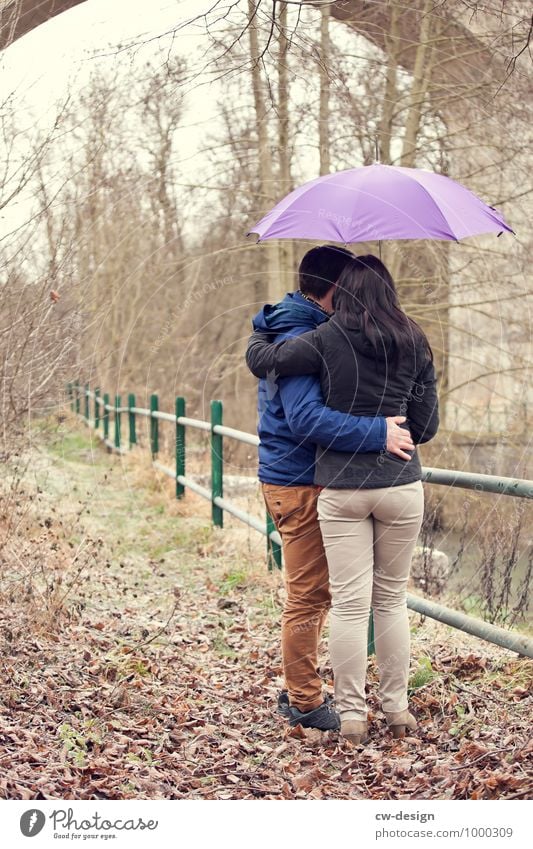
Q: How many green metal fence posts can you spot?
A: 12